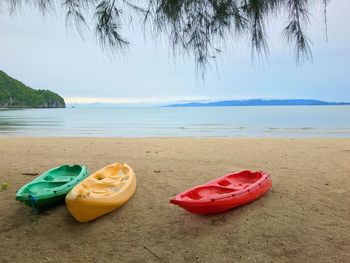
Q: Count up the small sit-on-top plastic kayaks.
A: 3